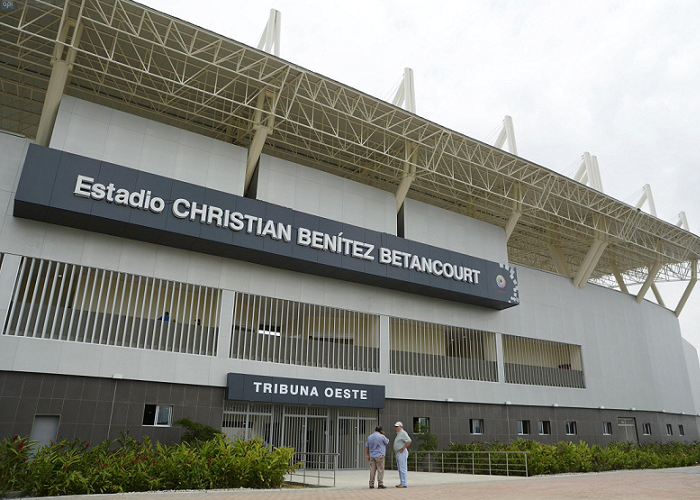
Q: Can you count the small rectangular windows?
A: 10